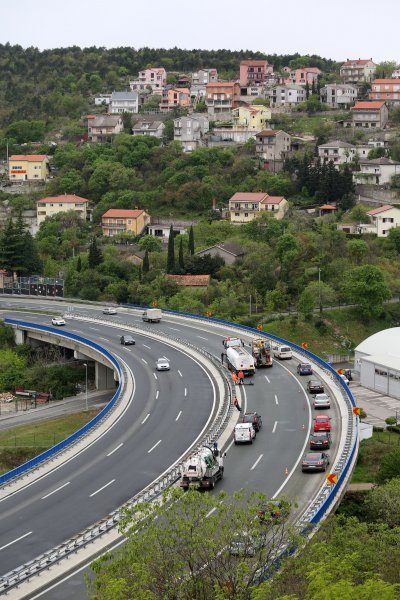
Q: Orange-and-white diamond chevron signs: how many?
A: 7